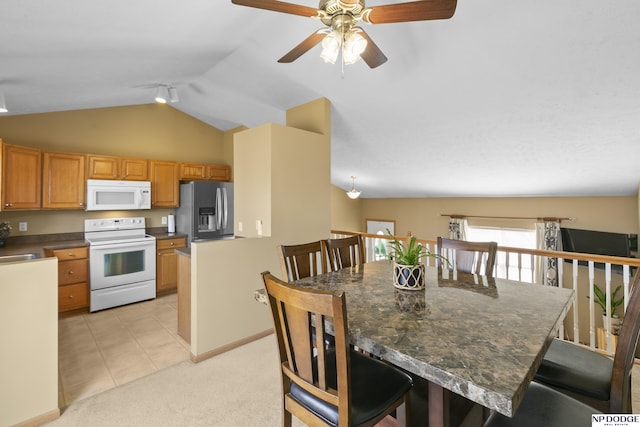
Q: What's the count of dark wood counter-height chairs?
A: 6